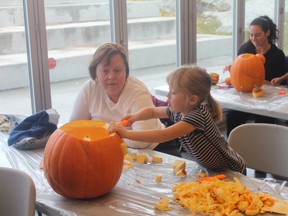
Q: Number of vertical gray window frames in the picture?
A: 5